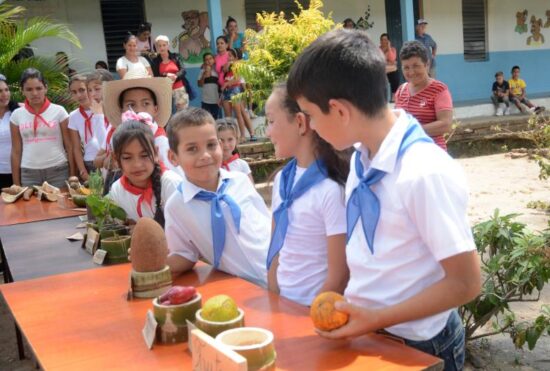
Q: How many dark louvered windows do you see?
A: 3